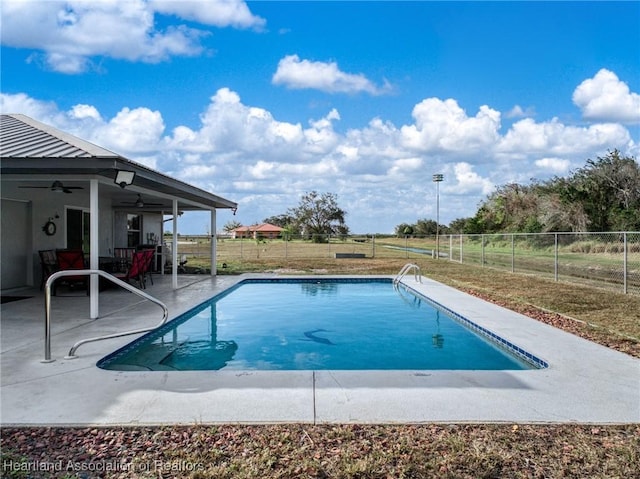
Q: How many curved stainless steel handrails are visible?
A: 3